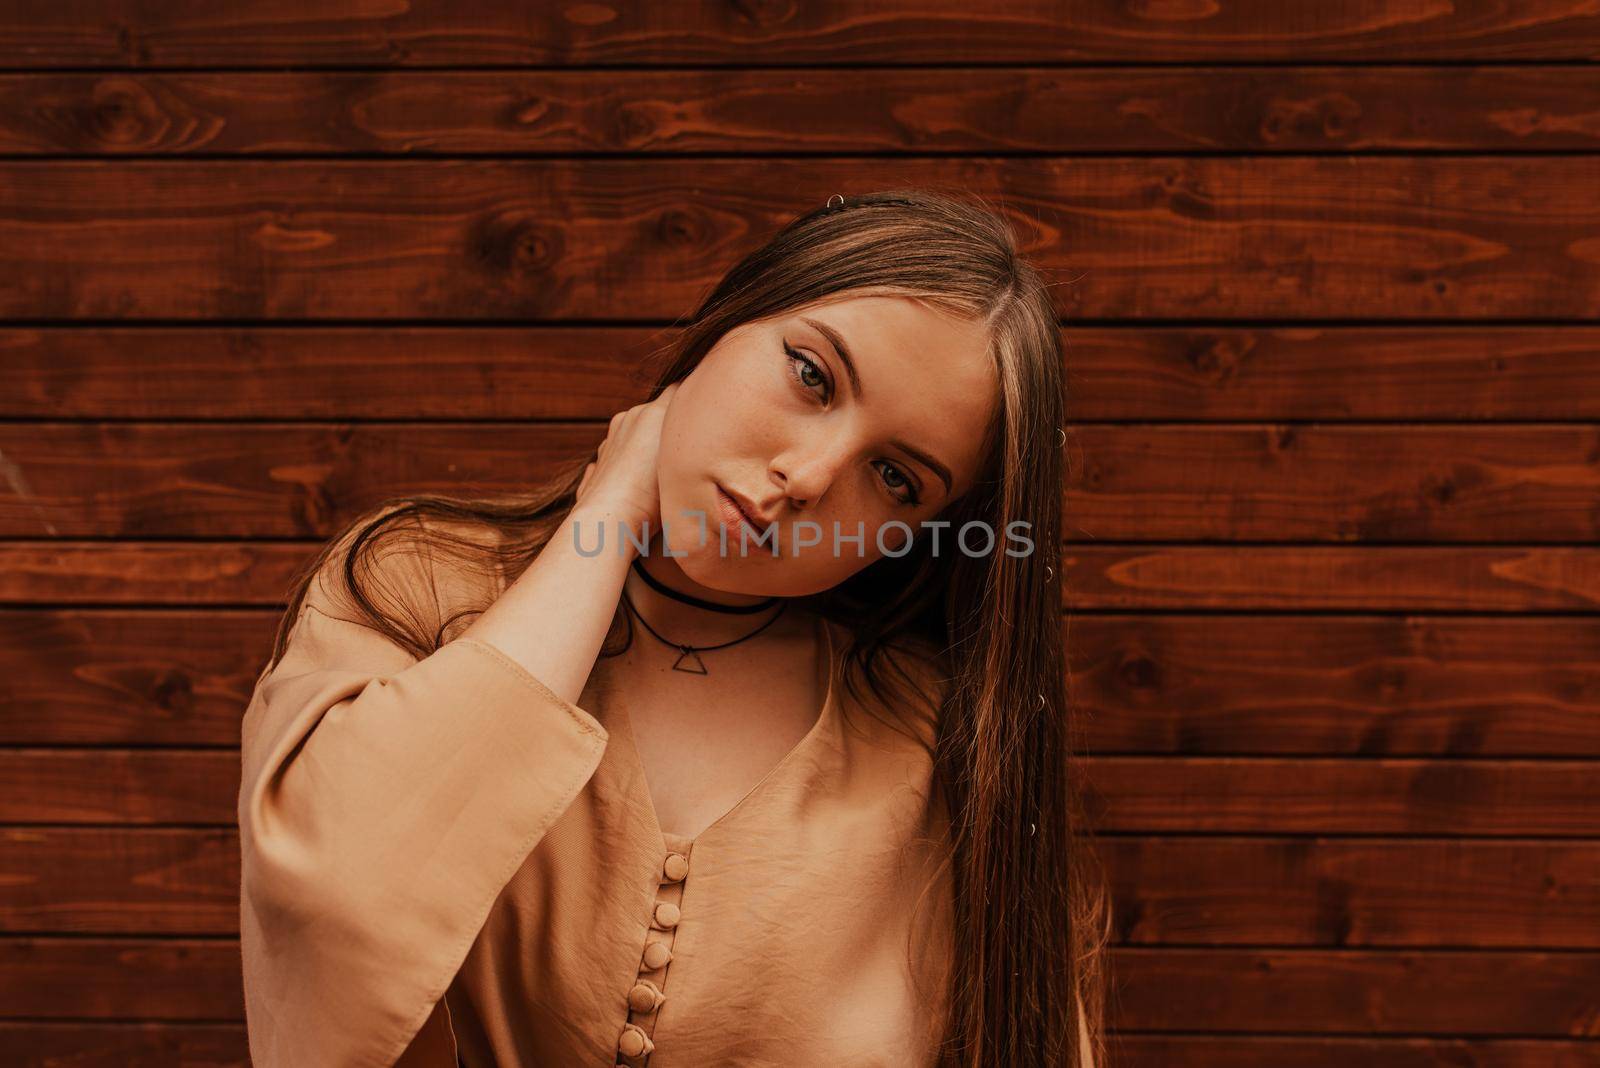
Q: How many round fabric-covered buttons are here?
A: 5